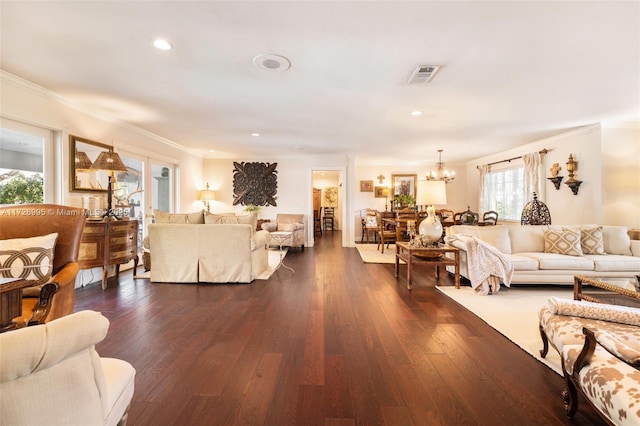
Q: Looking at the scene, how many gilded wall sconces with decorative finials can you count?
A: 2